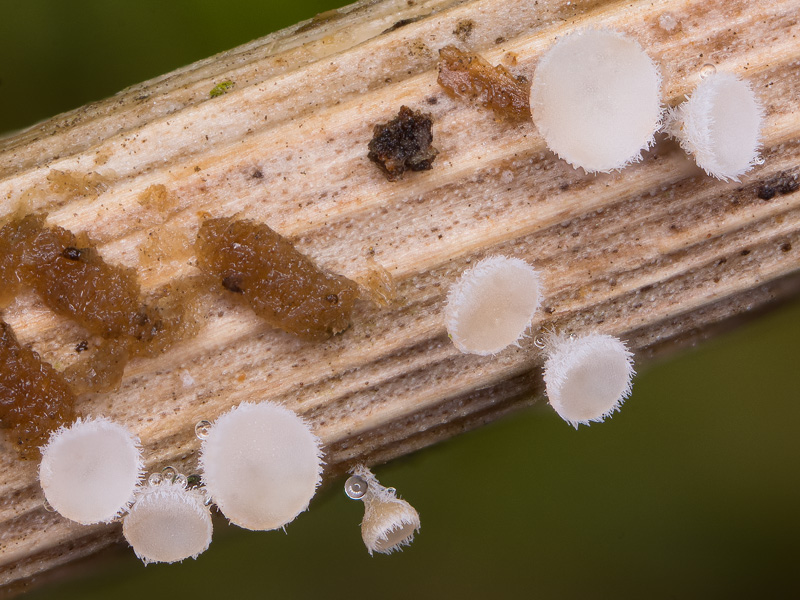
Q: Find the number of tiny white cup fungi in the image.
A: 8